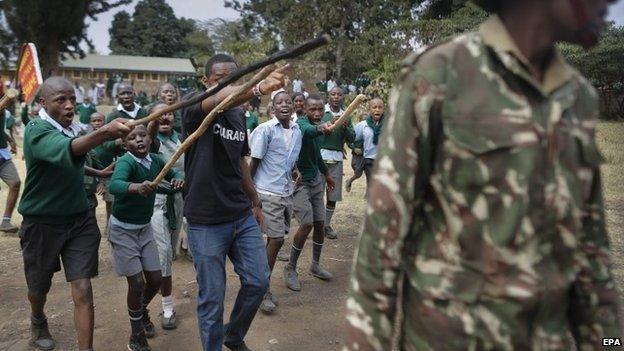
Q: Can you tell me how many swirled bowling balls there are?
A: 0